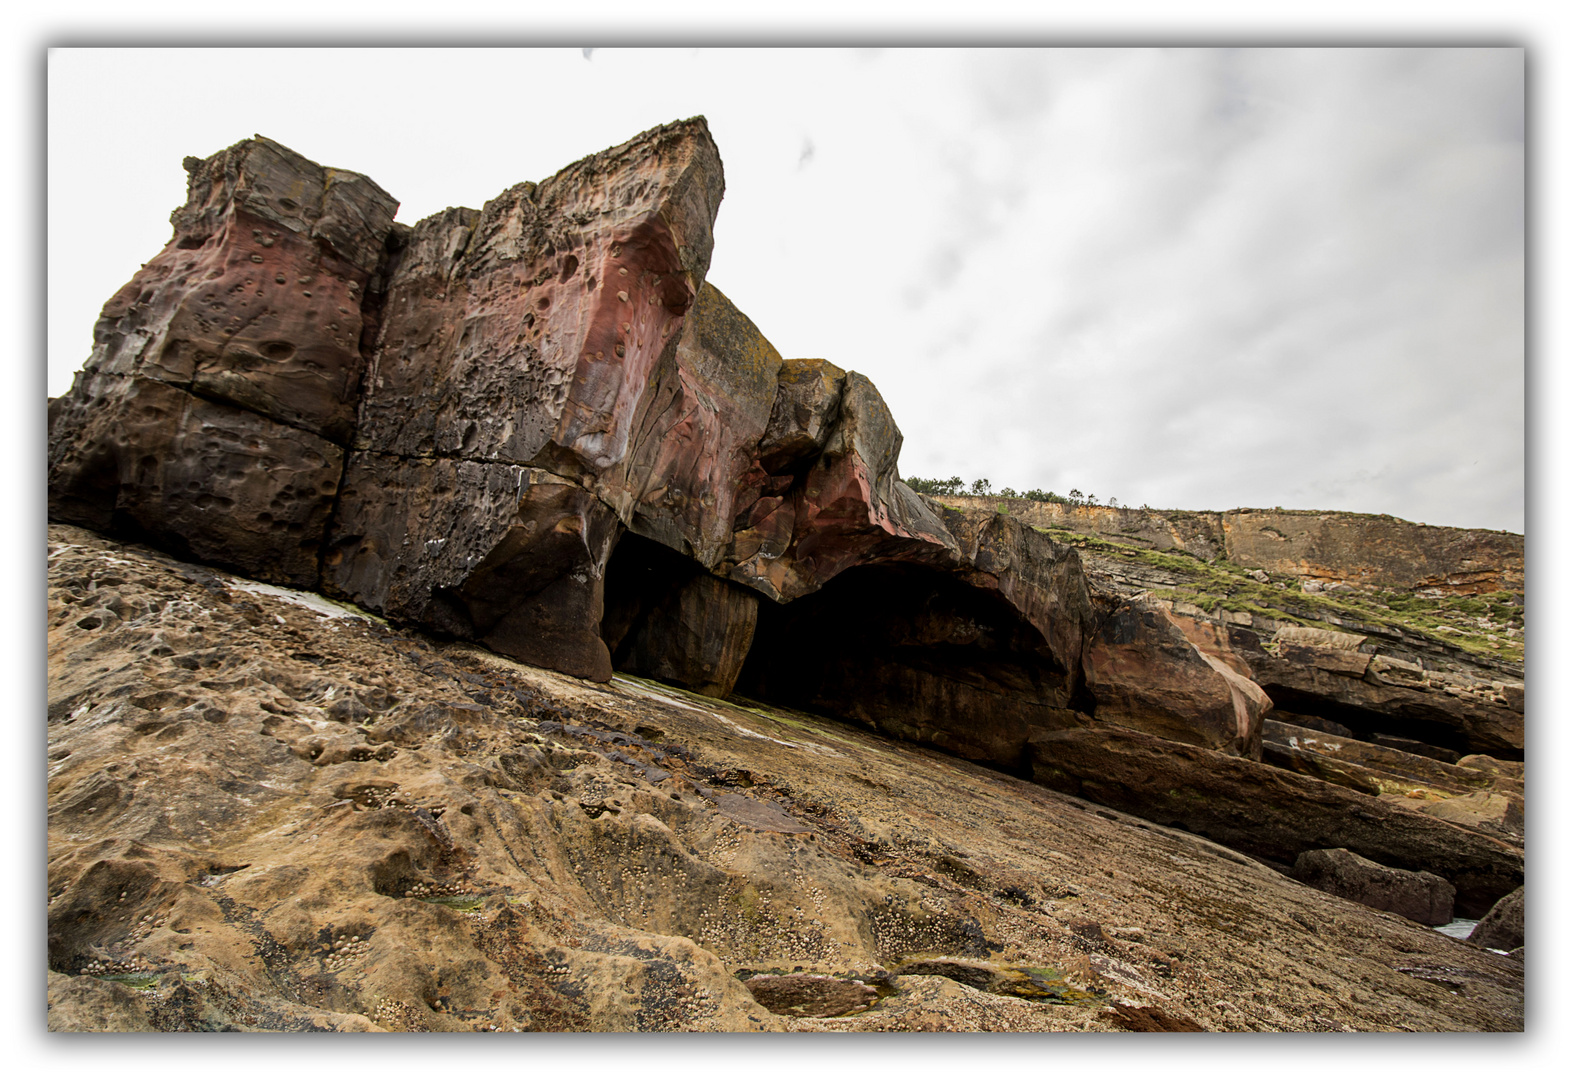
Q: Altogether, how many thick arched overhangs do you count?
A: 2